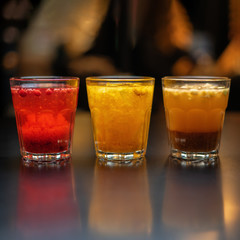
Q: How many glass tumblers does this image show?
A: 3